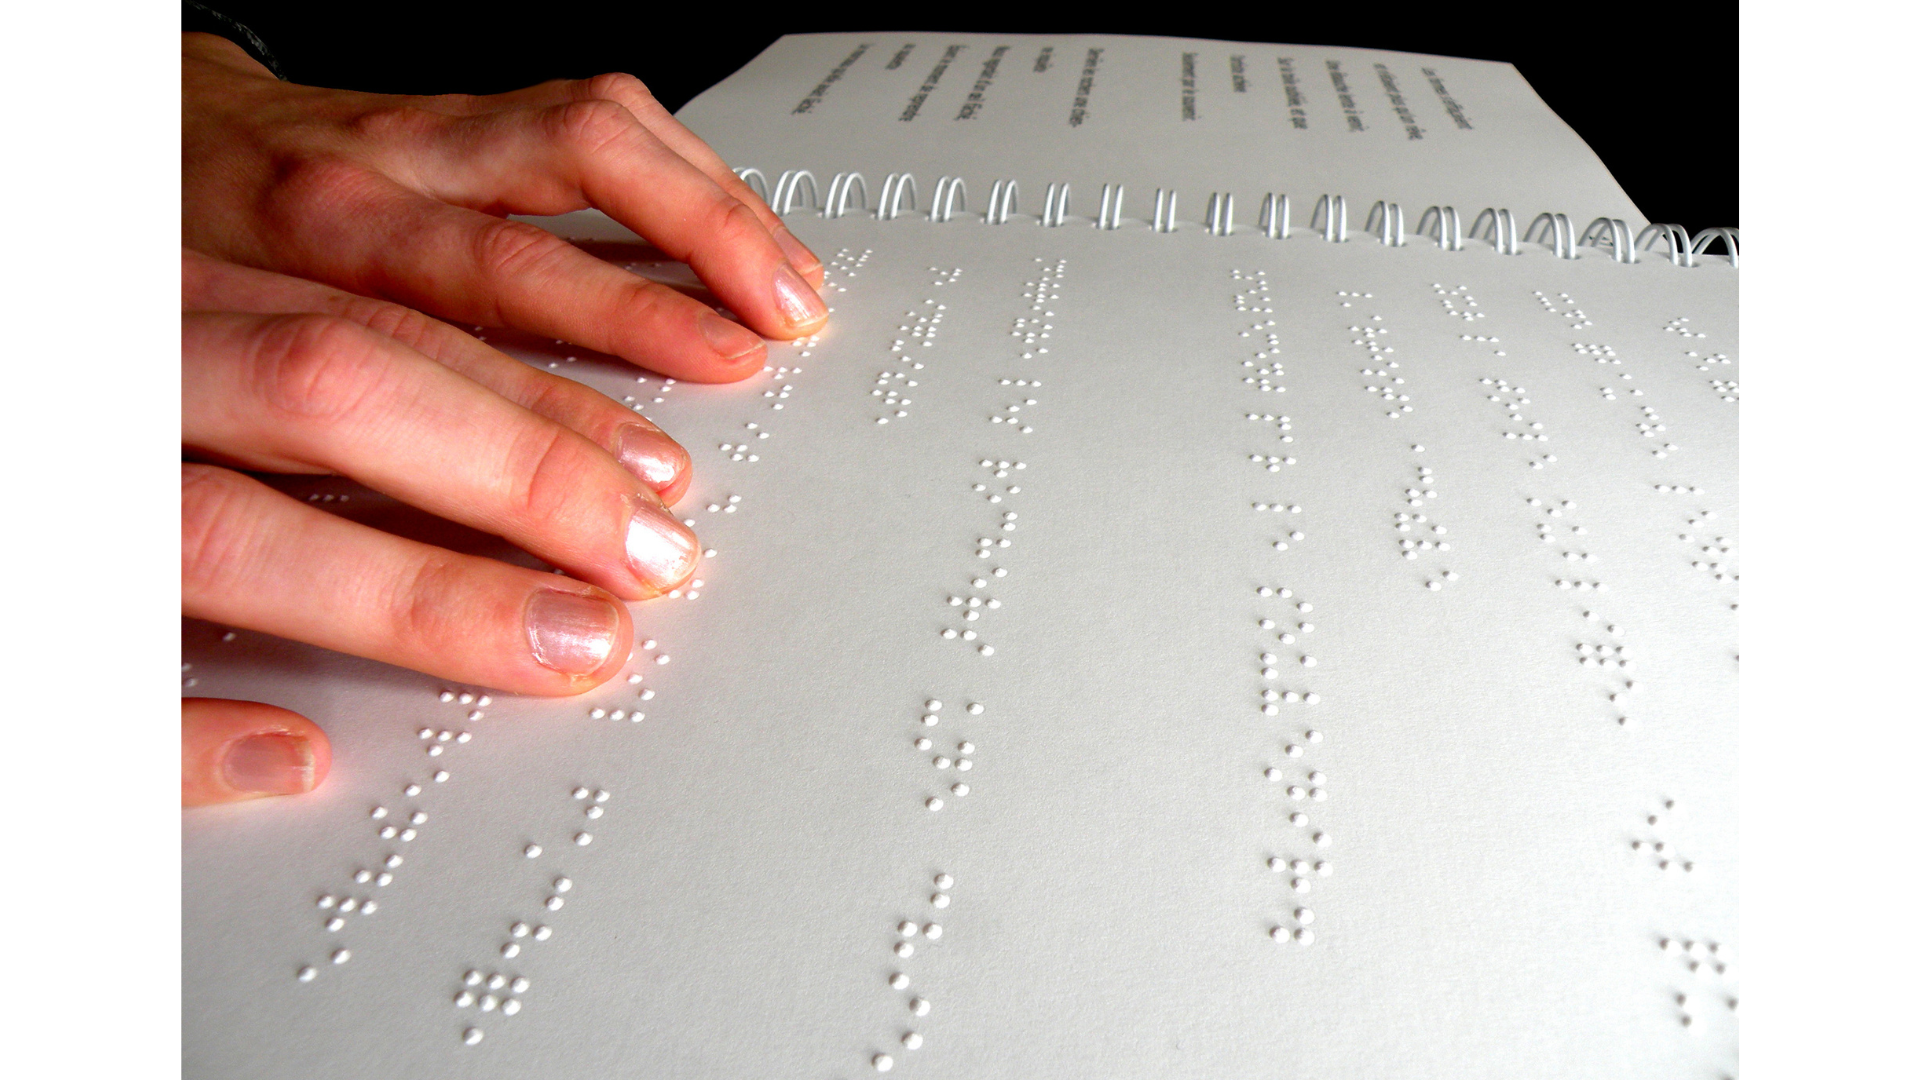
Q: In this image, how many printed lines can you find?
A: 12